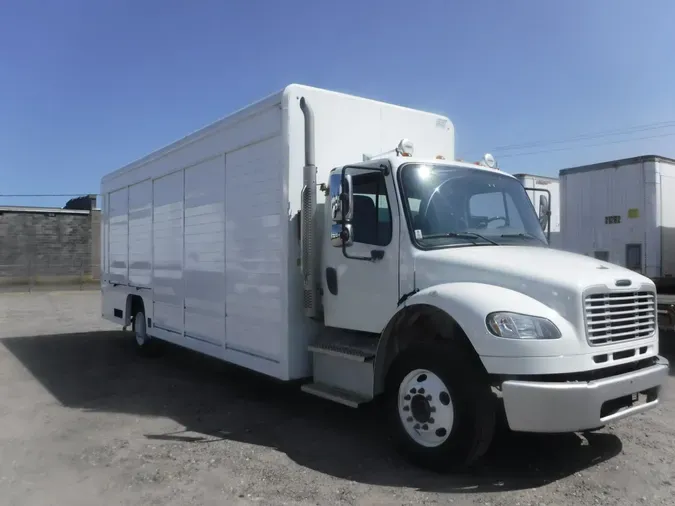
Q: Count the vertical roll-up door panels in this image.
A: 5